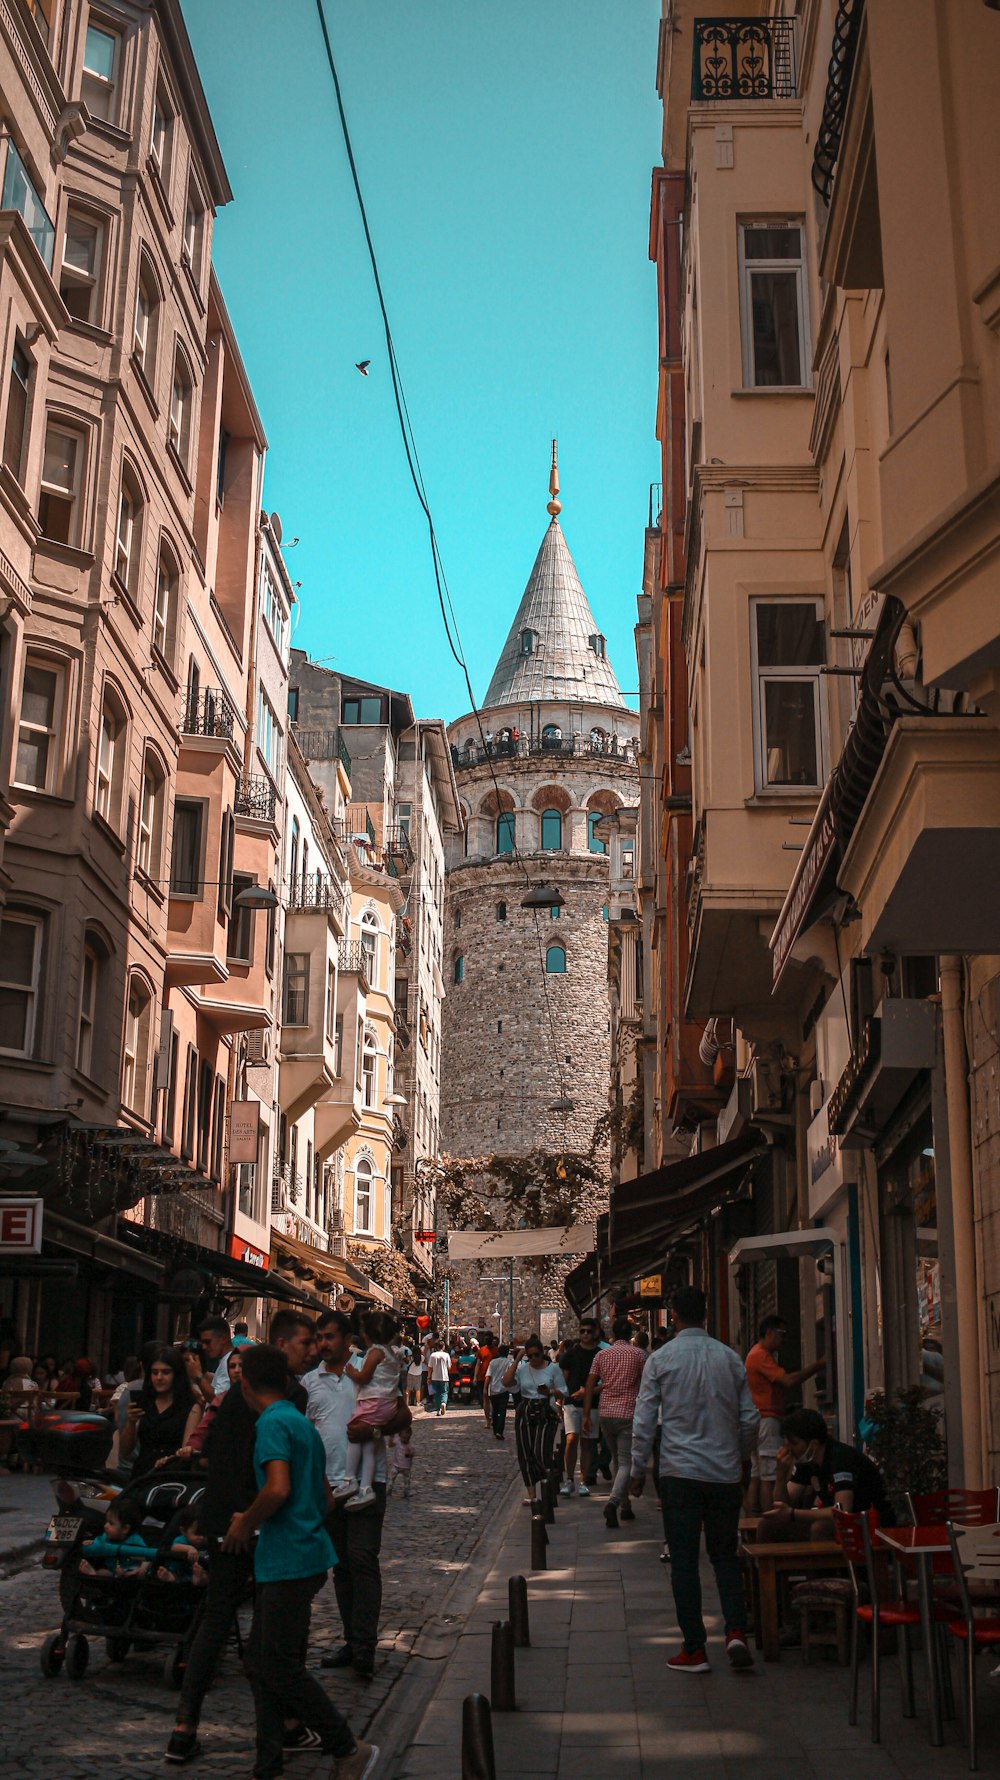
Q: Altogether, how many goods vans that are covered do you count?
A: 0